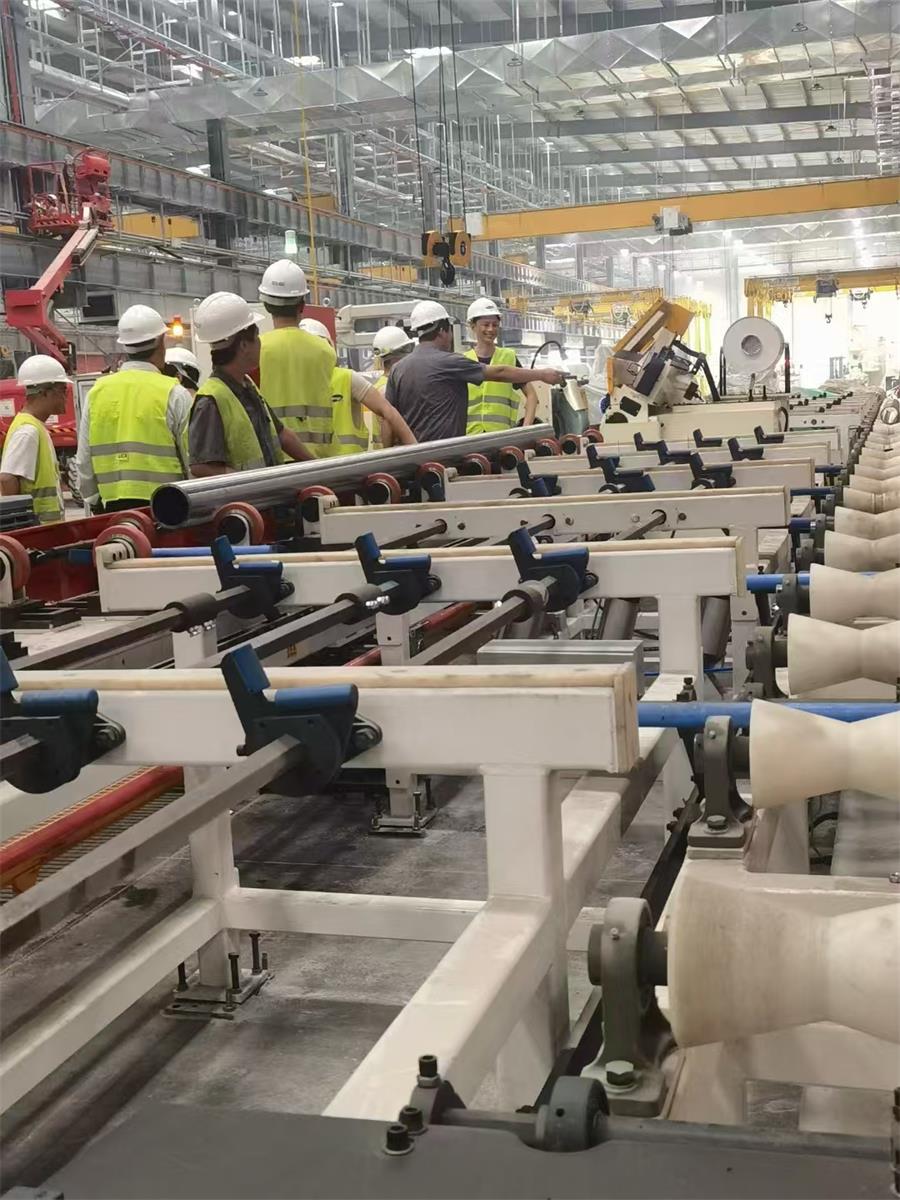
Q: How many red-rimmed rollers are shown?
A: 12